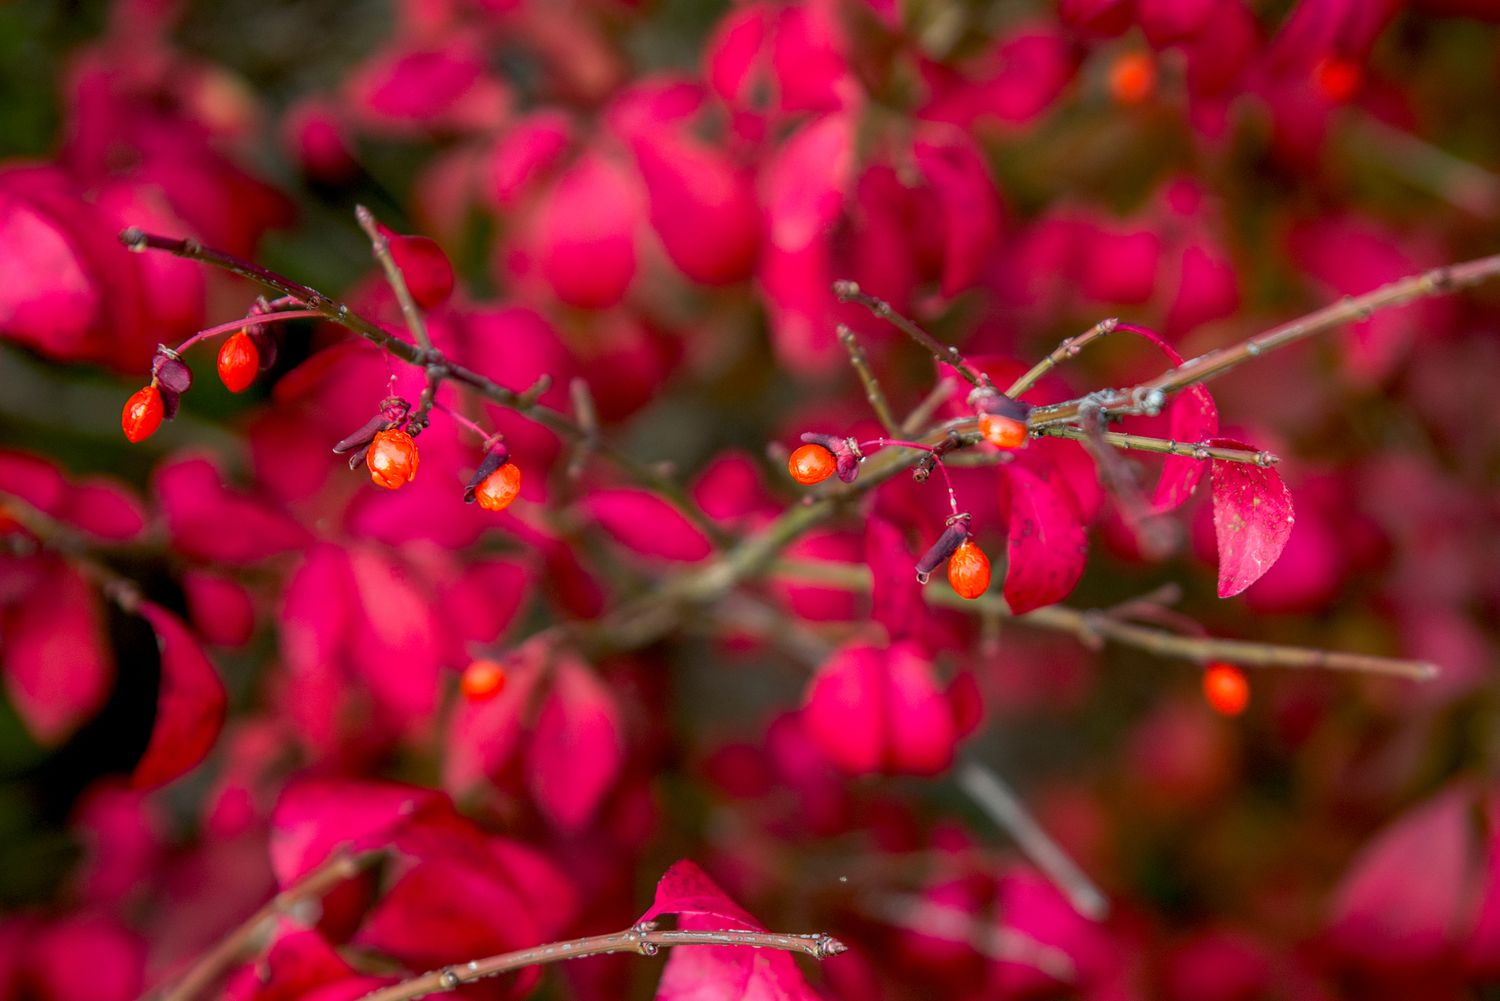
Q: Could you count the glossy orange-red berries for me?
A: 11